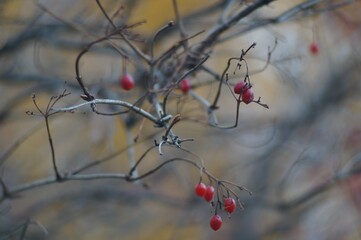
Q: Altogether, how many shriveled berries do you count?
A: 0